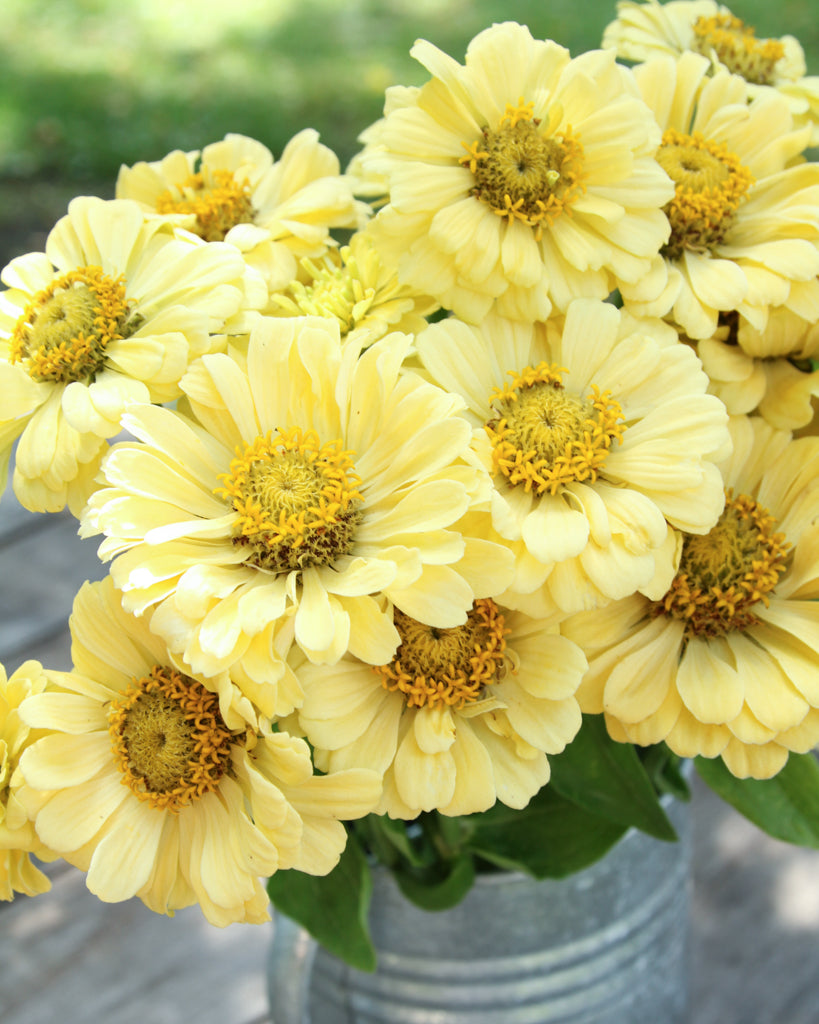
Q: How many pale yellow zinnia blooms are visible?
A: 13